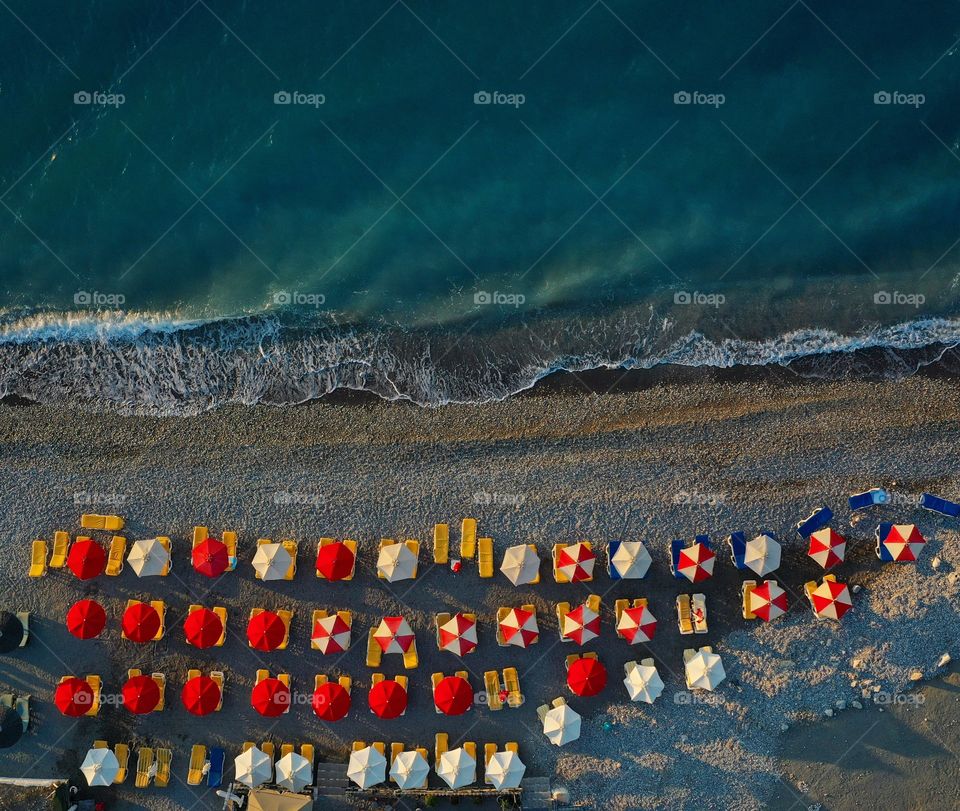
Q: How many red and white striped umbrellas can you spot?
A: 12